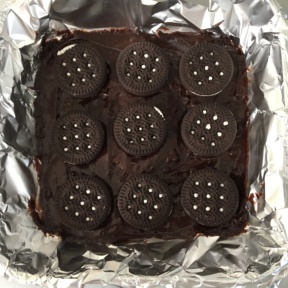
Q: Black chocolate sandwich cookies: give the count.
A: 9